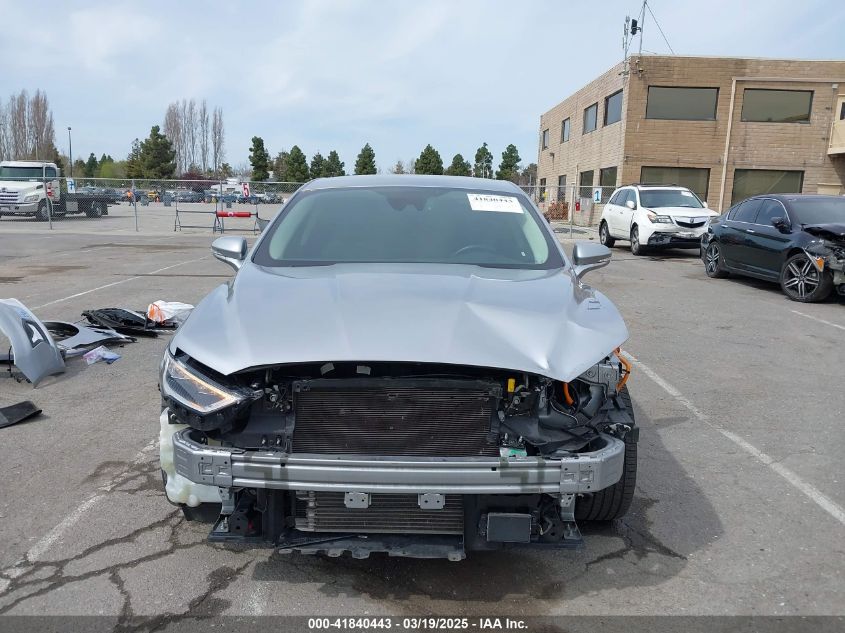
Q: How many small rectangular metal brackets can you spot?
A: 2